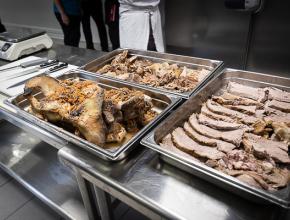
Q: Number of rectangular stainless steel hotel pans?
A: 3